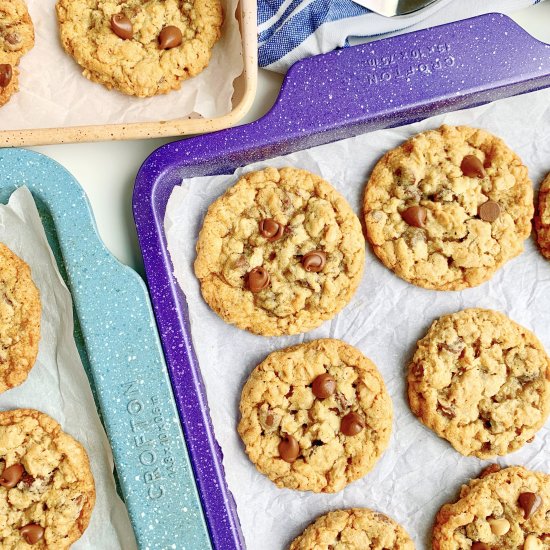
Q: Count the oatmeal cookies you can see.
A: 11